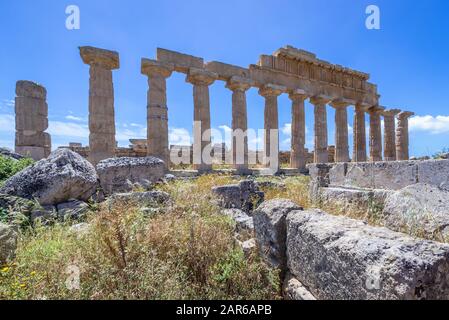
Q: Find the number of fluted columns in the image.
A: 13